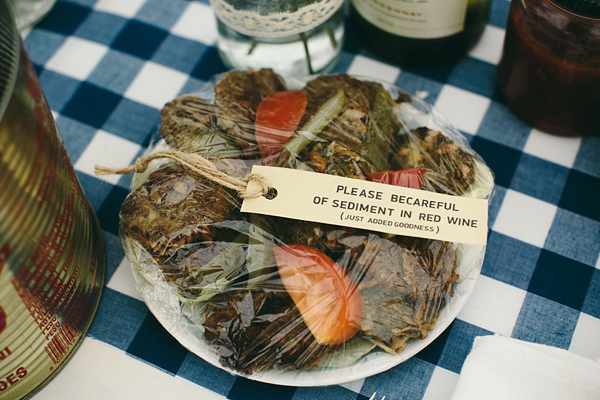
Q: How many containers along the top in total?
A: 3